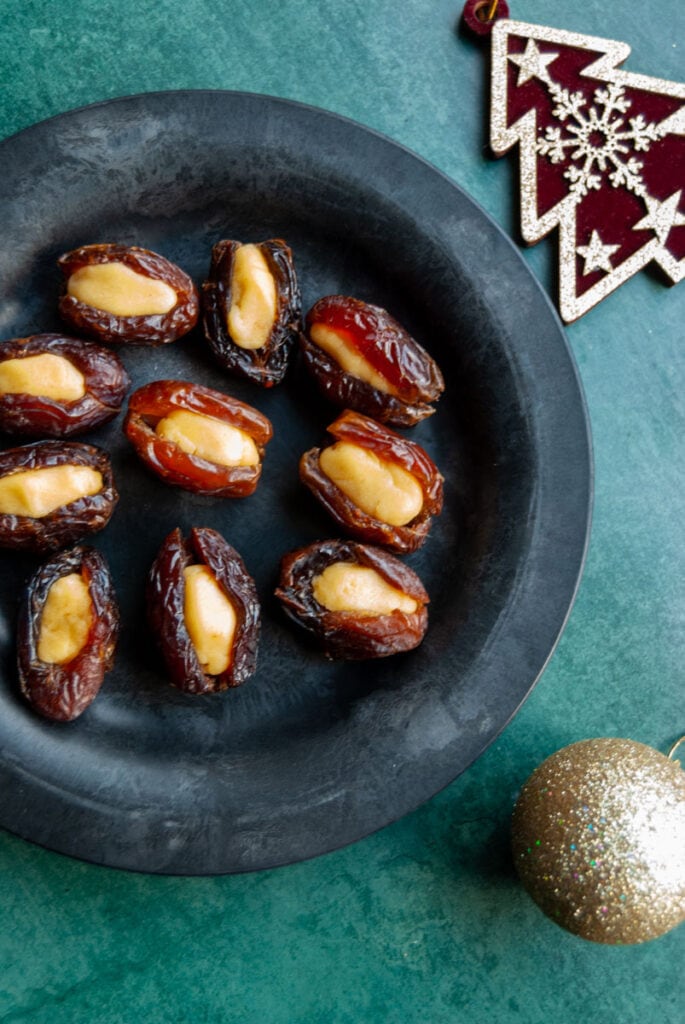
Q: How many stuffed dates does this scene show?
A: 10